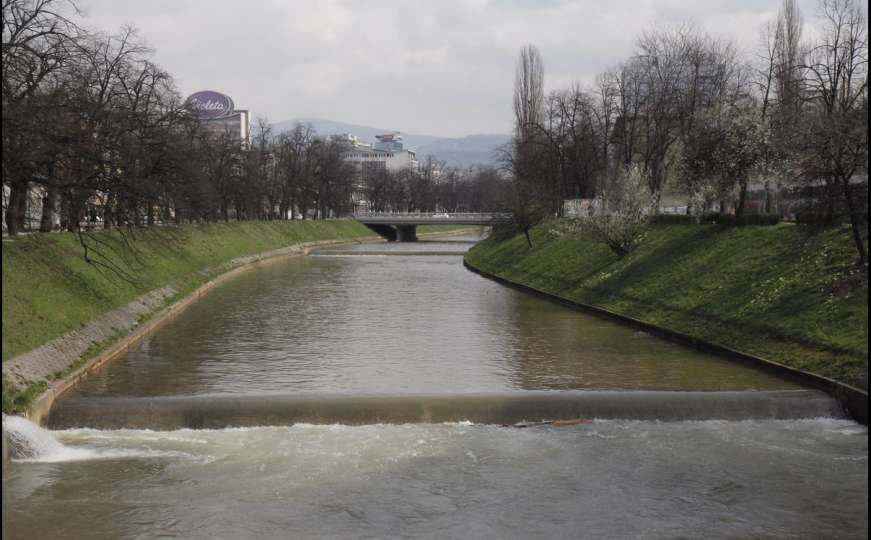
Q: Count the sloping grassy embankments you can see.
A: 2